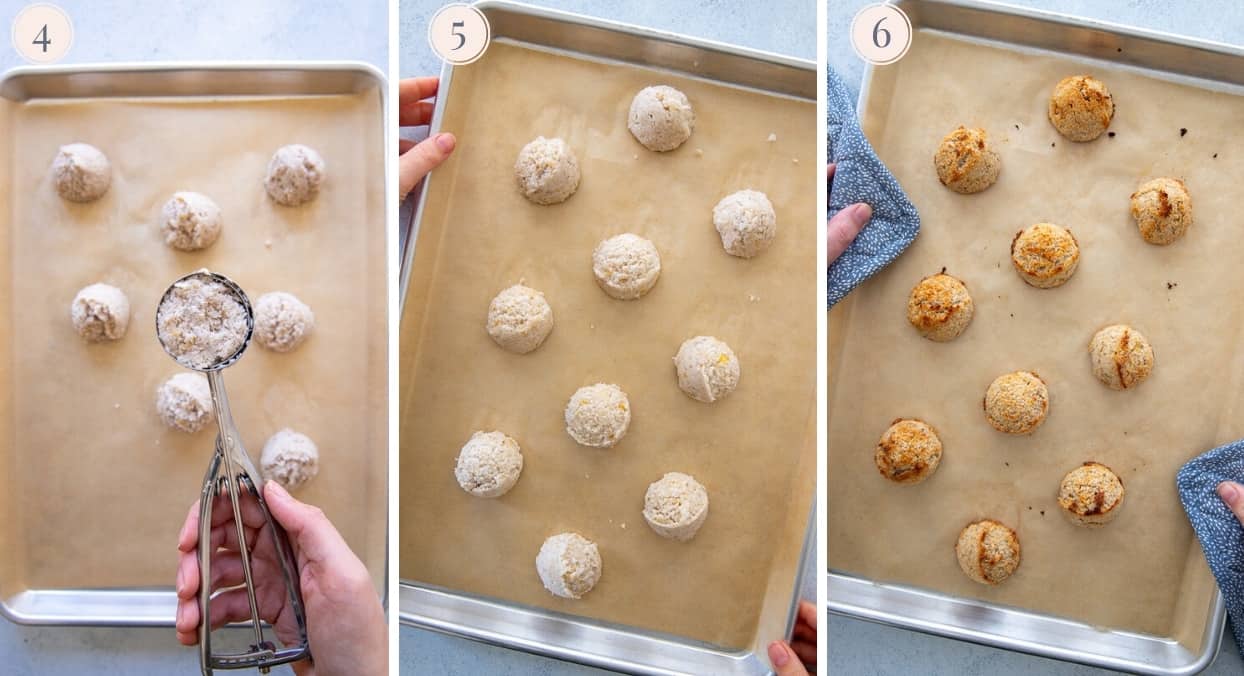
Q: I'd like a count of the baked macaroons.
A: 10